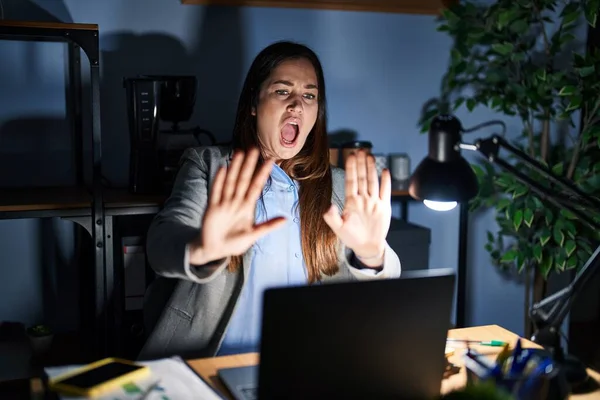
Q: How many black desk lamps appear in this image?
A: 1